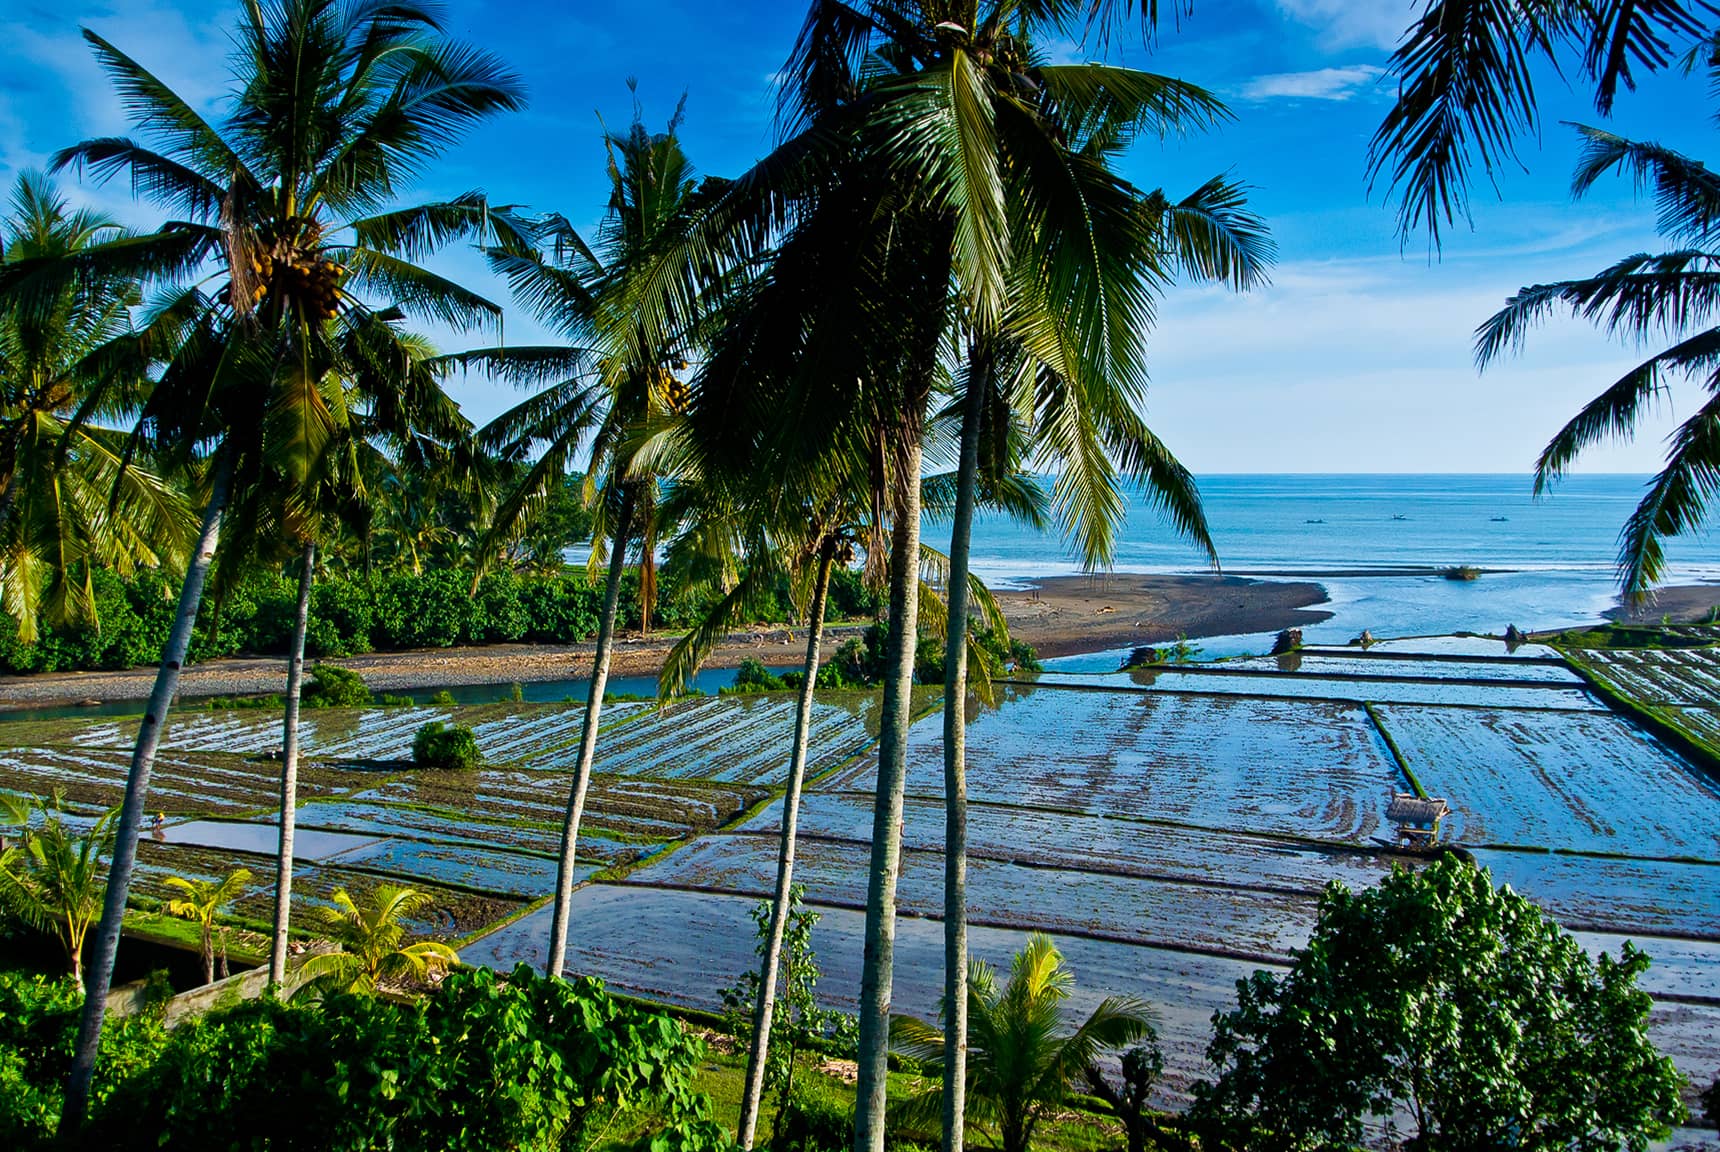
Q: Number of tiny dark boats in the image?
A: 3